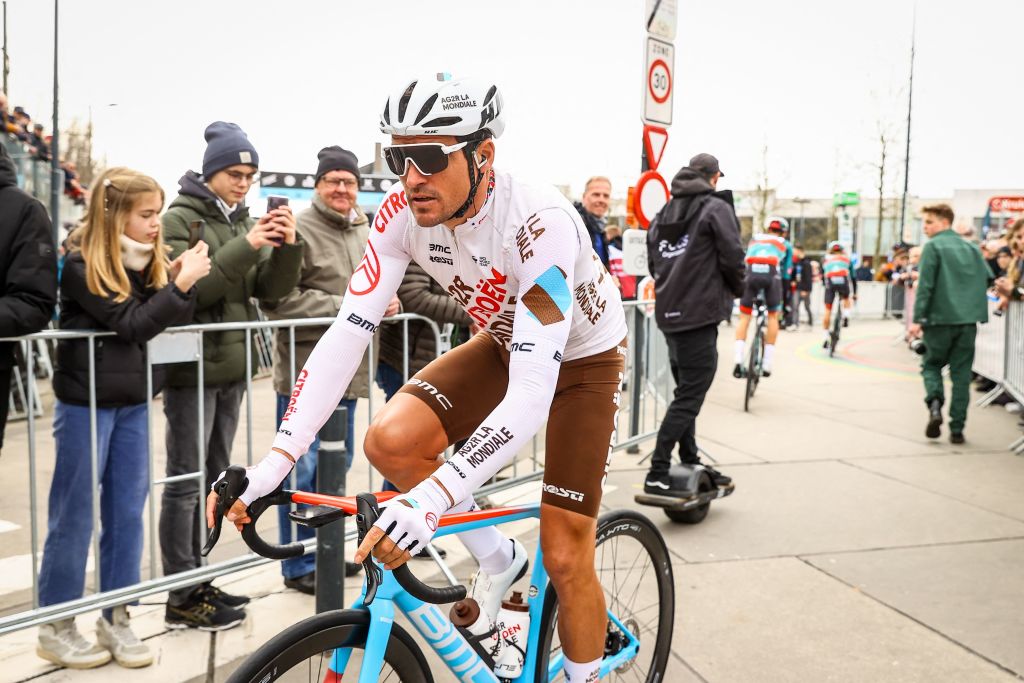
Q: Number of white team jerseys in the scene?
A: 1